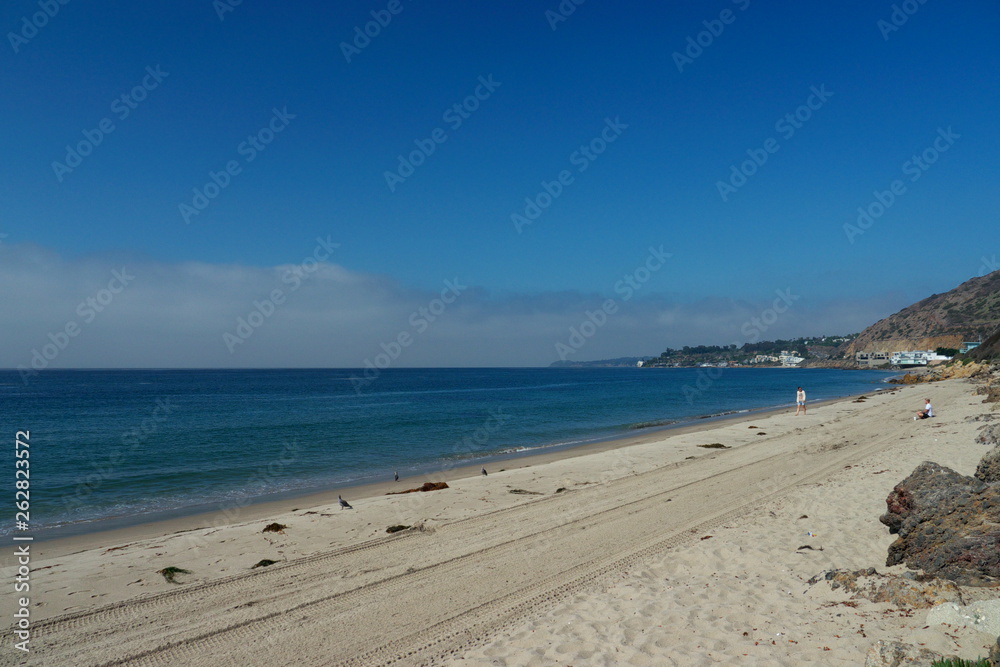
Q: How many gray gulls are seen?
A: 3